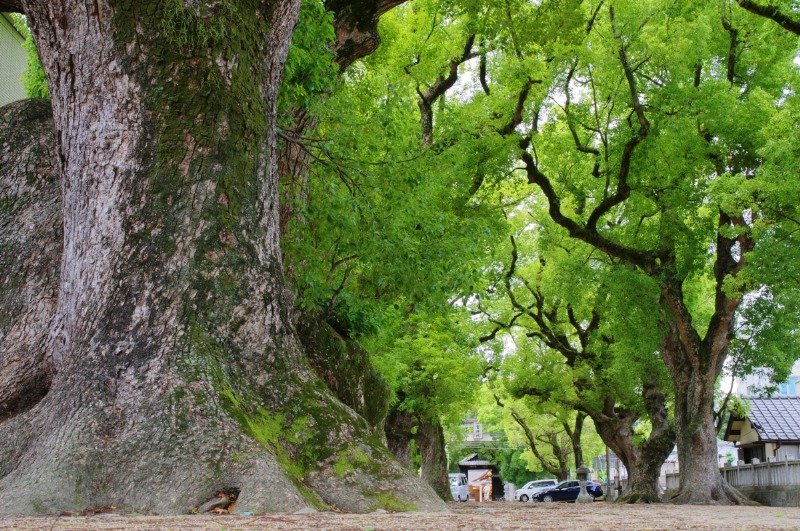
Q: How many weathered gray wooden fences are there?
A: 1